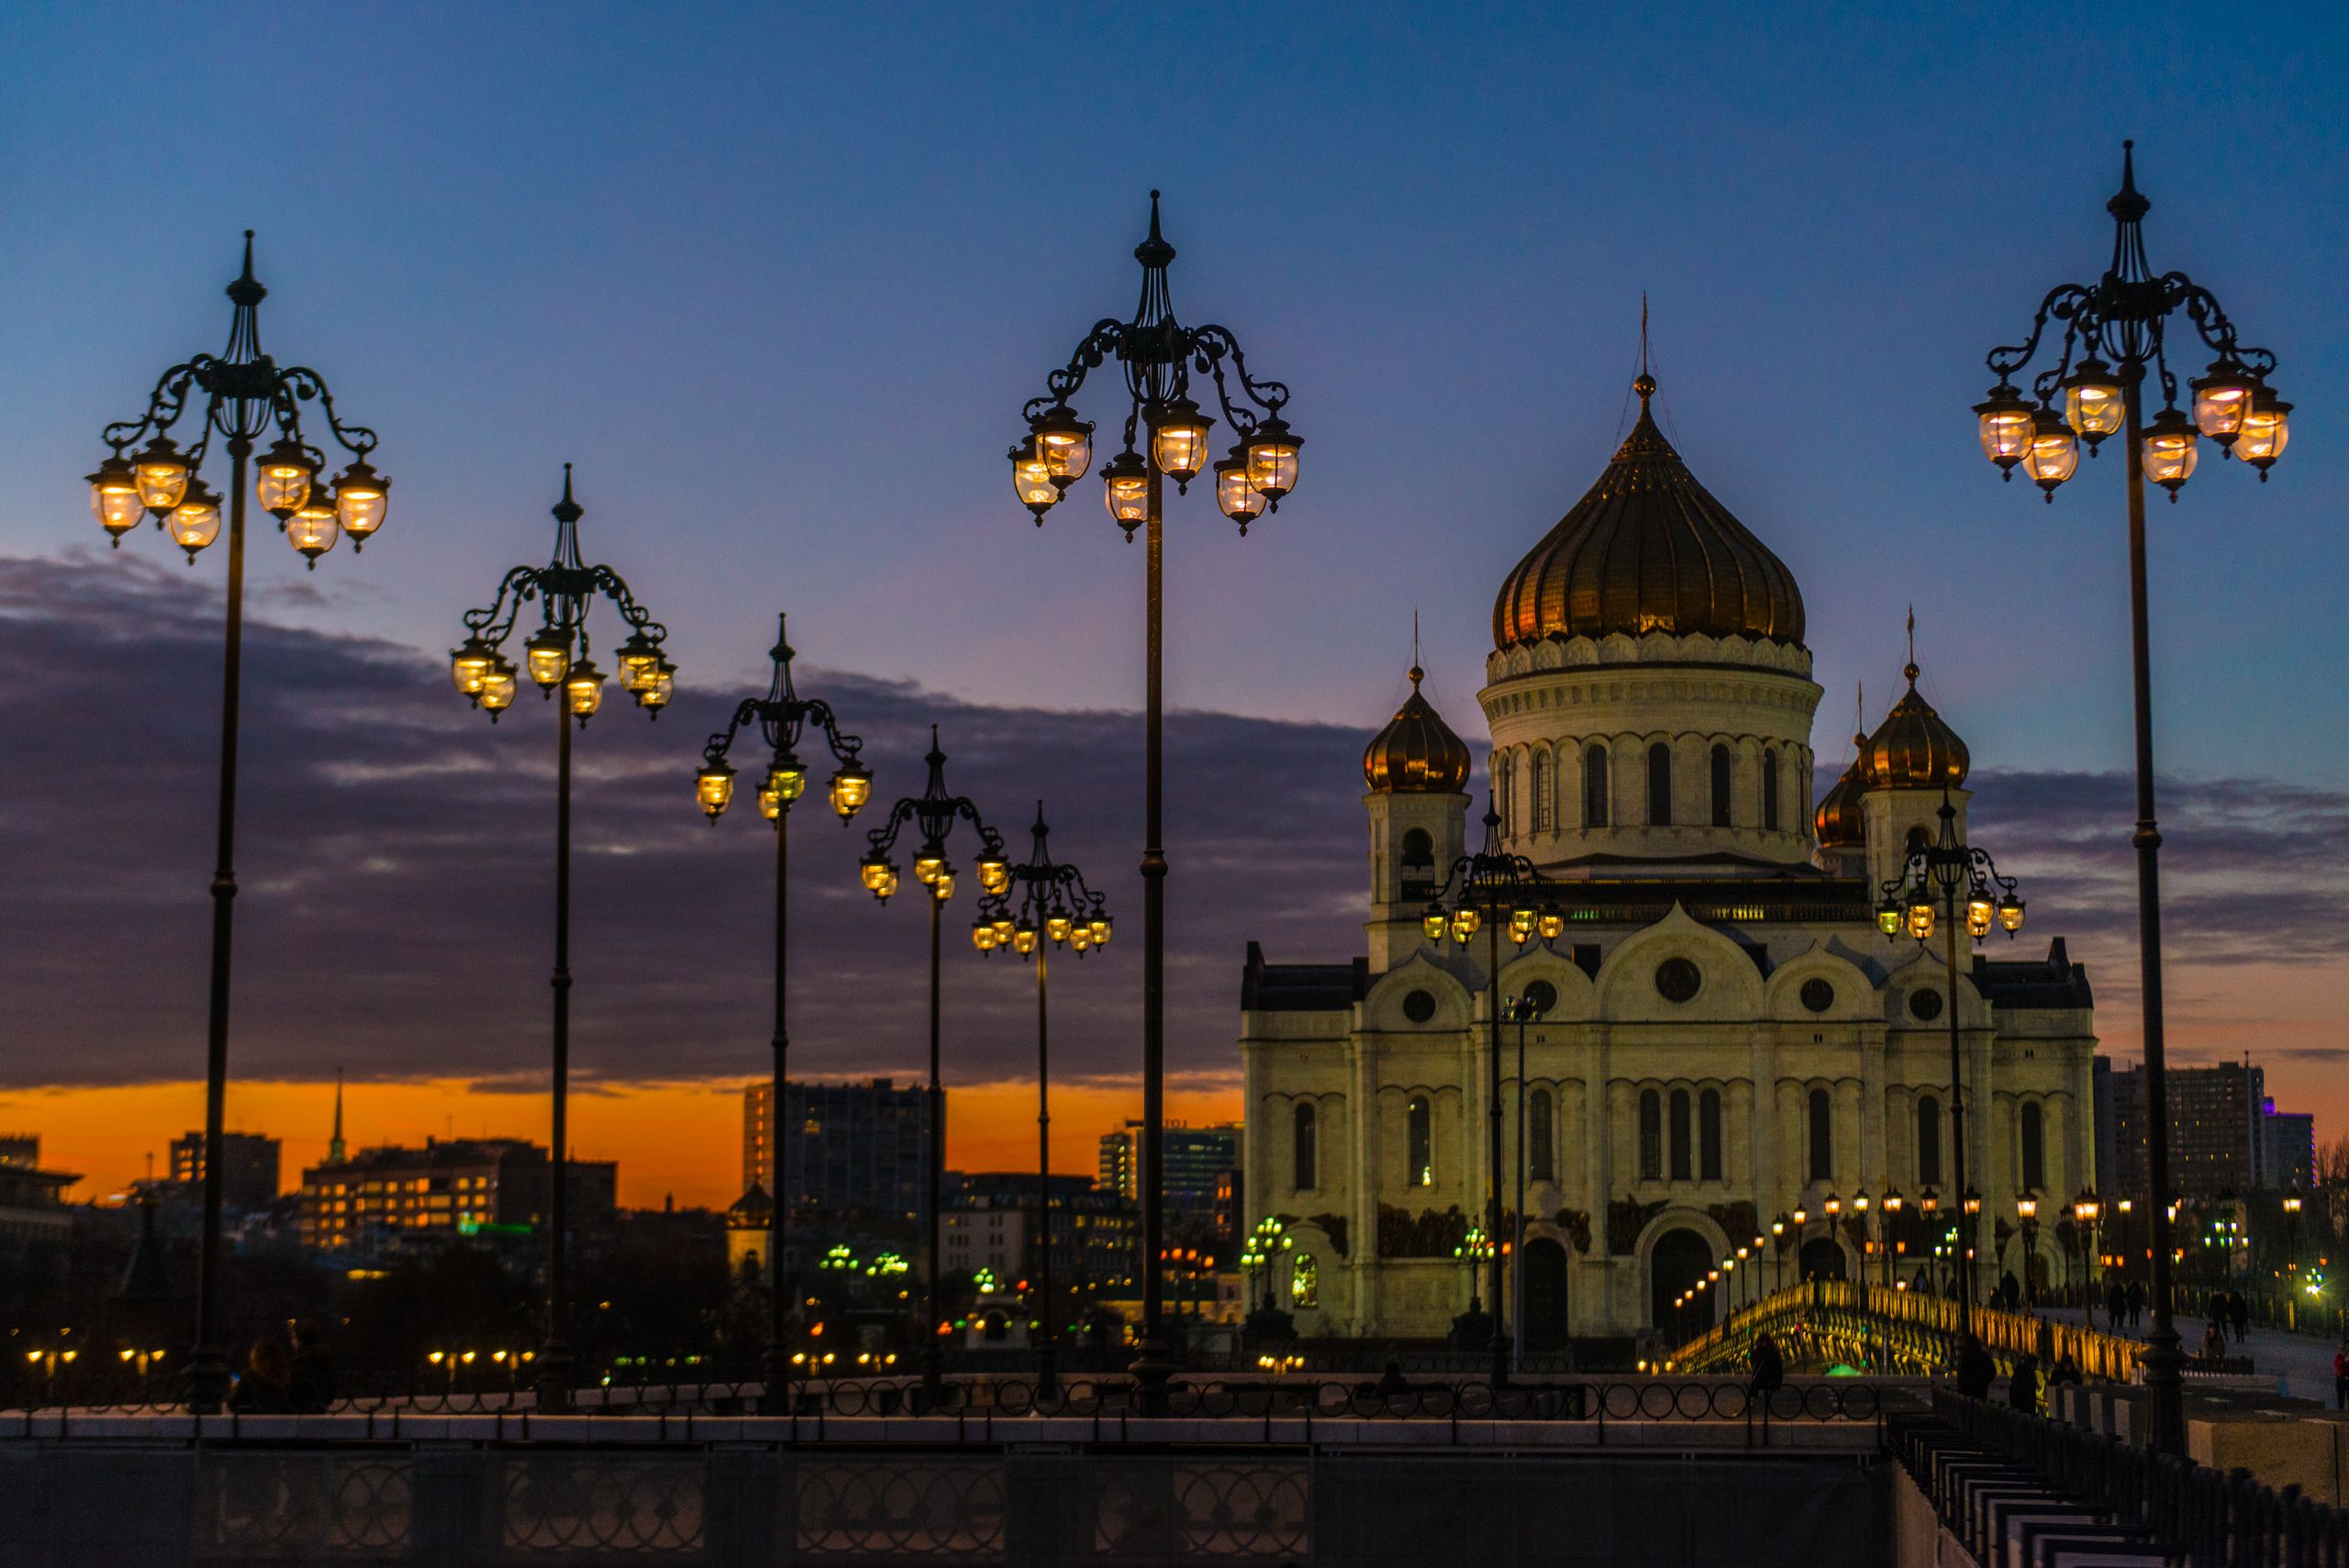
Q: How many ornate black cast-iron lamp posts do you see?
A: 9